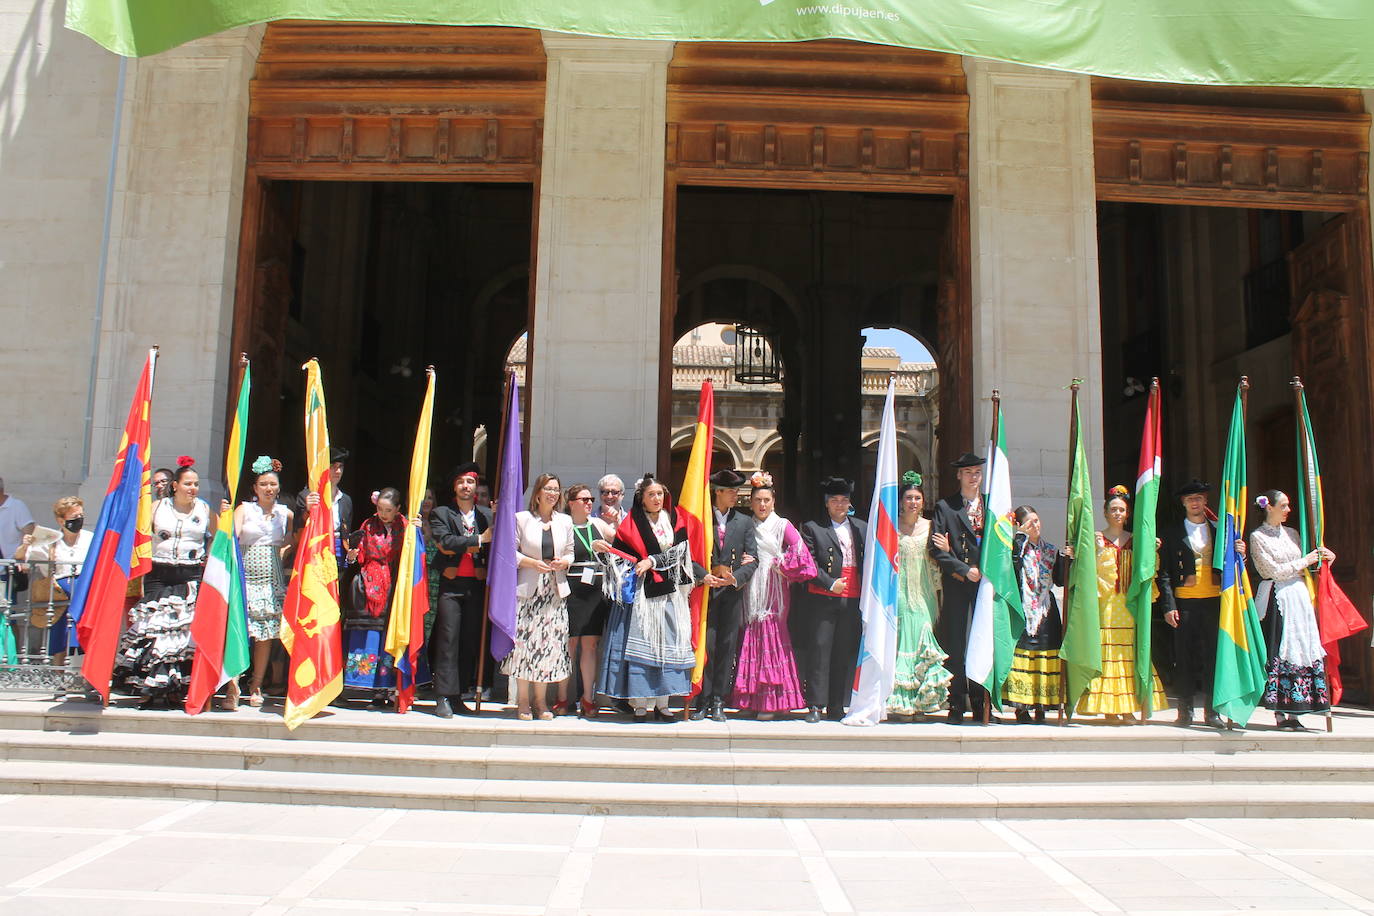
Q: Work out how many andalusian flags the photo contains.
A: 1